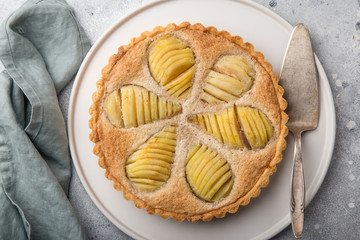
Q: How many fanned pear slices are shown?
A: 6